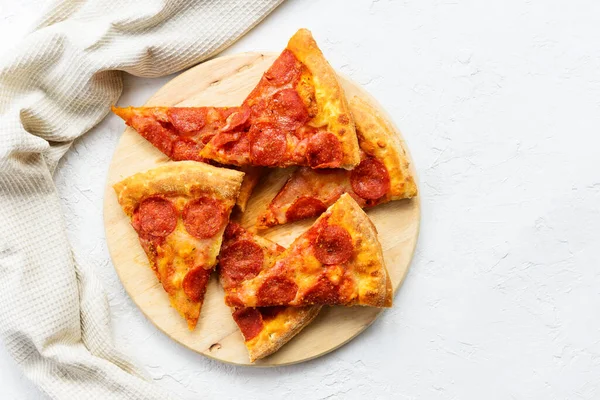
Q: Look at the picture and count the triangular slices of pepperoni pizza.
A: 6